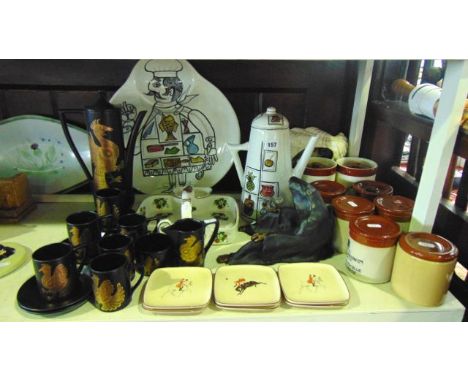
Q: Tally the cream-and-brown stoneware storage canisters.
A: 8